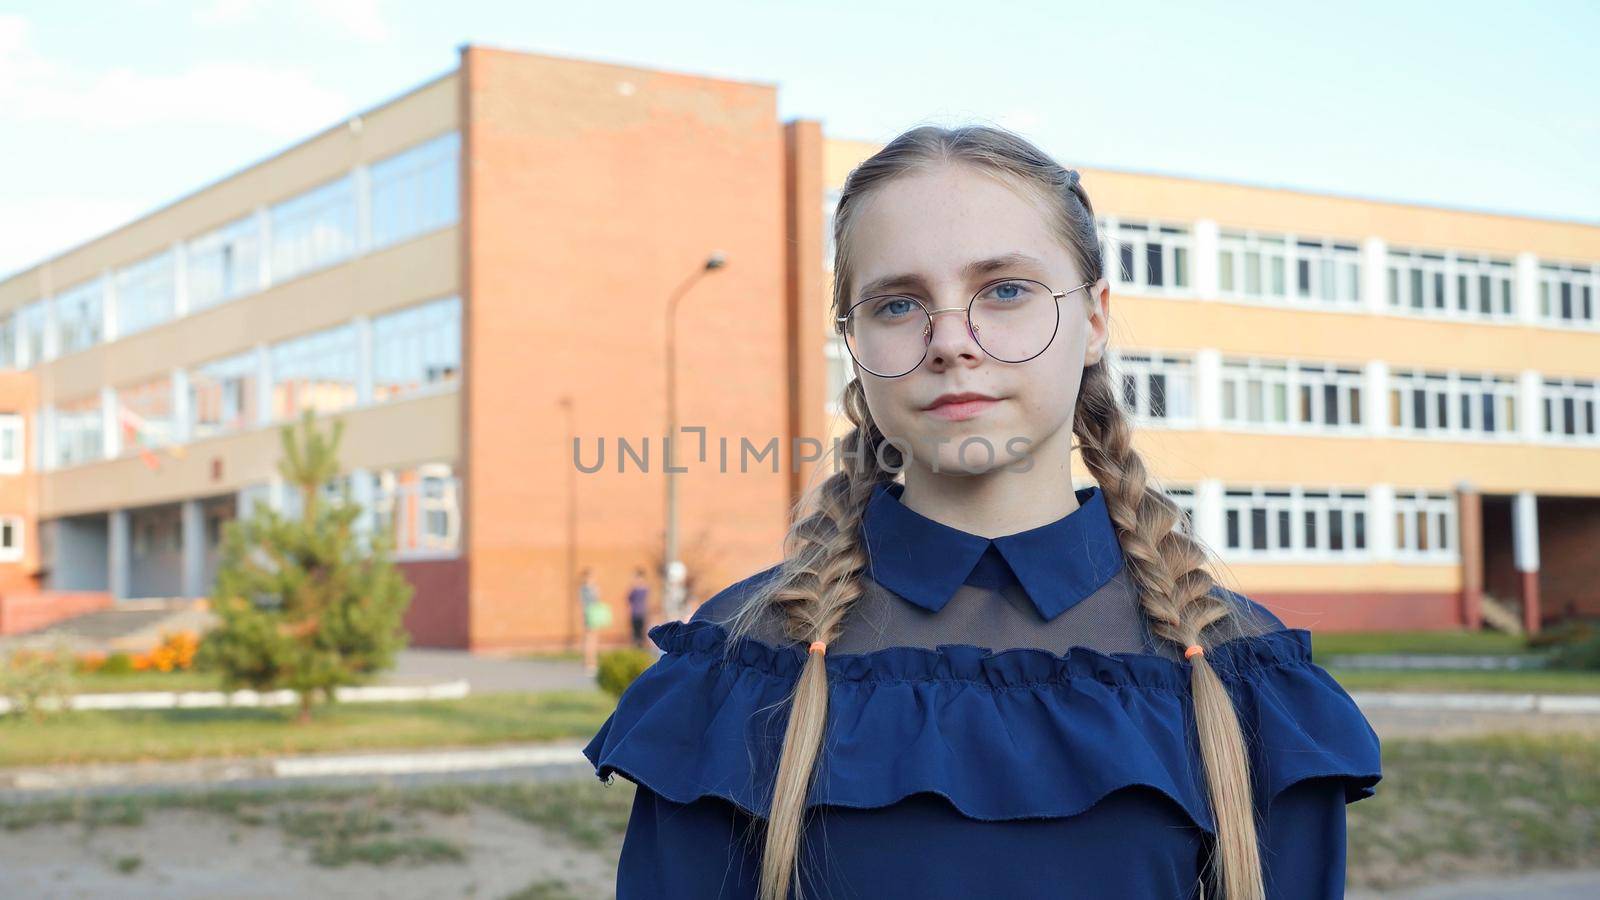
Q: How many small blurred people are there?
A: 2